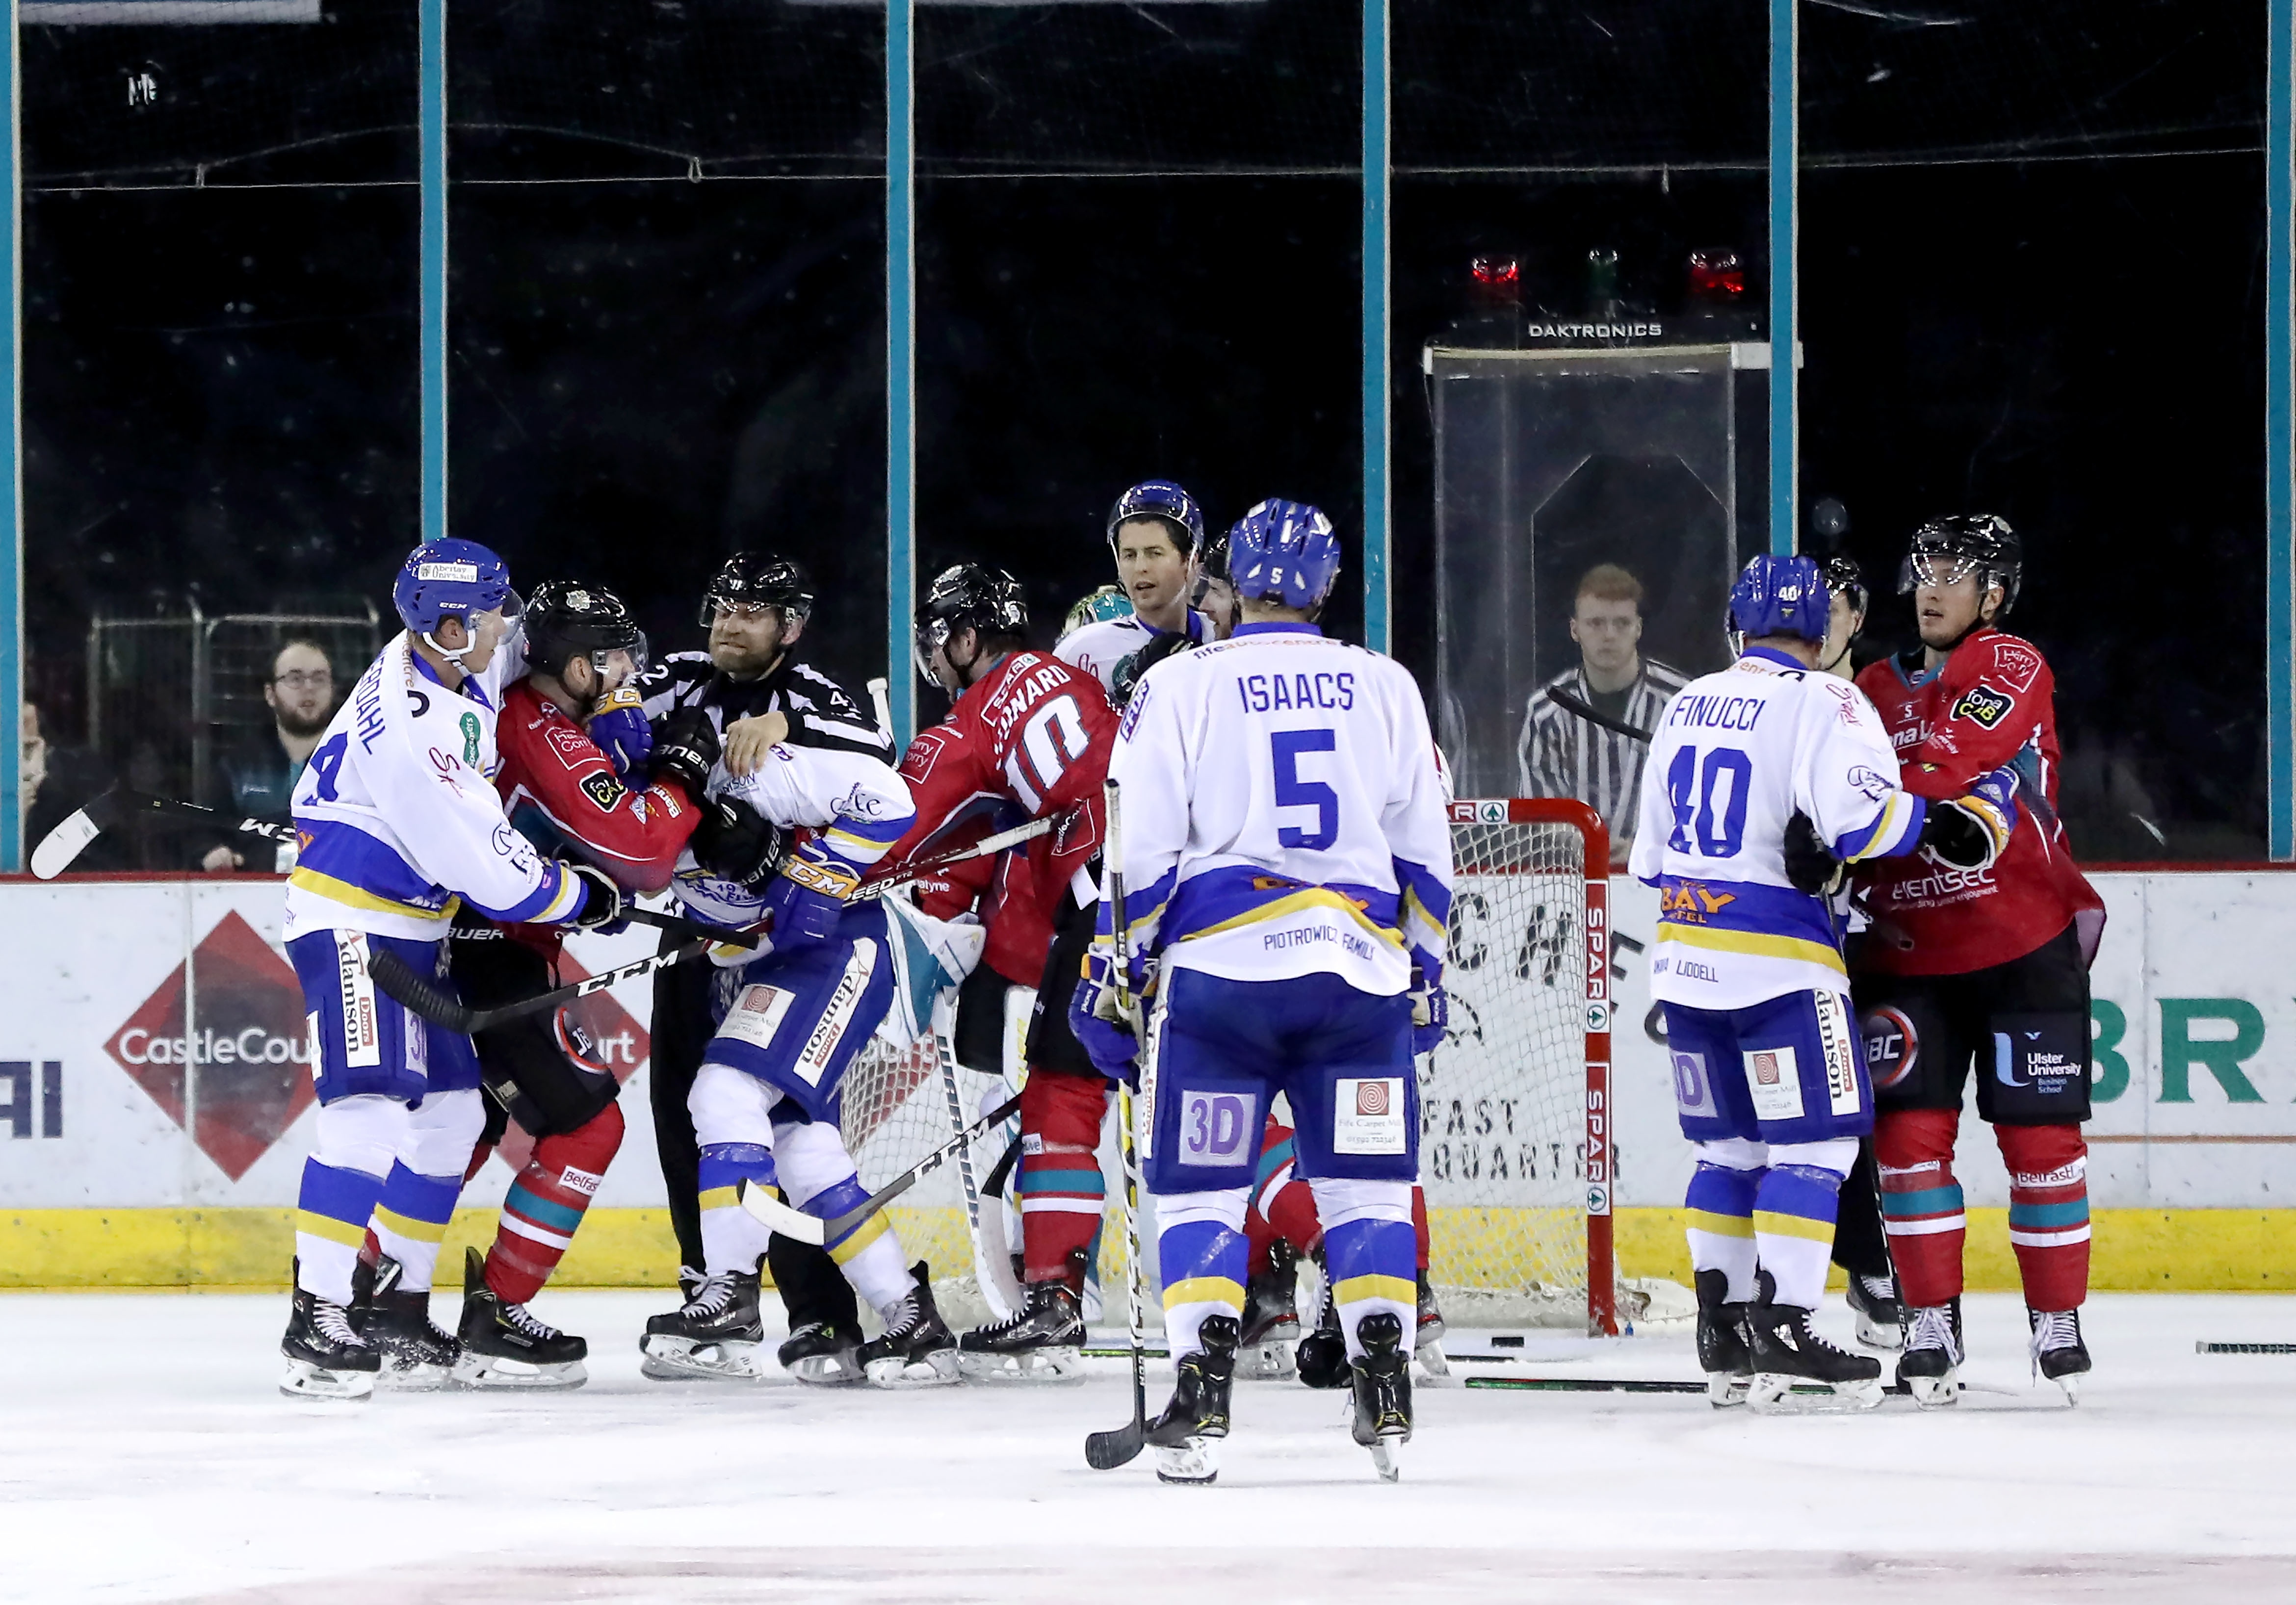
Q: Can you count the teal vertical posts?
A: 6